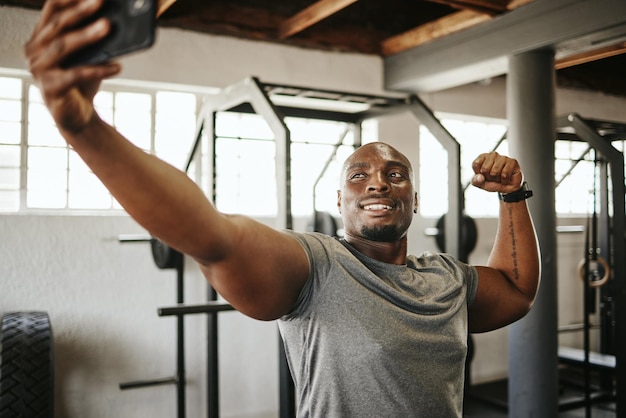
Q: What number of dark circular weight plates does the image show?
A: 3